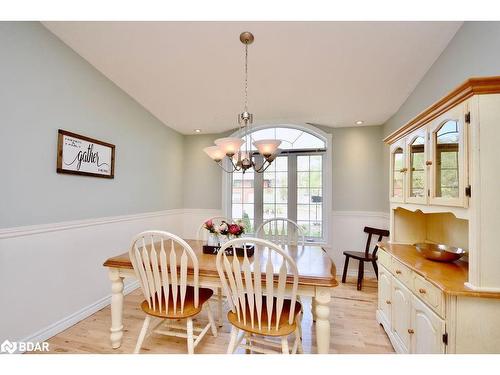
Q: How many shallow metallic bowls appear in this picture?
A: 1